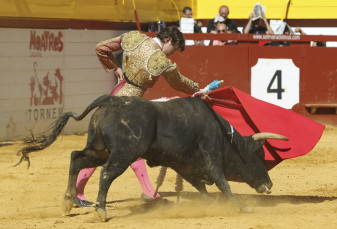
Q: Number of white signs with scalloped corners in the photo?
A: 1